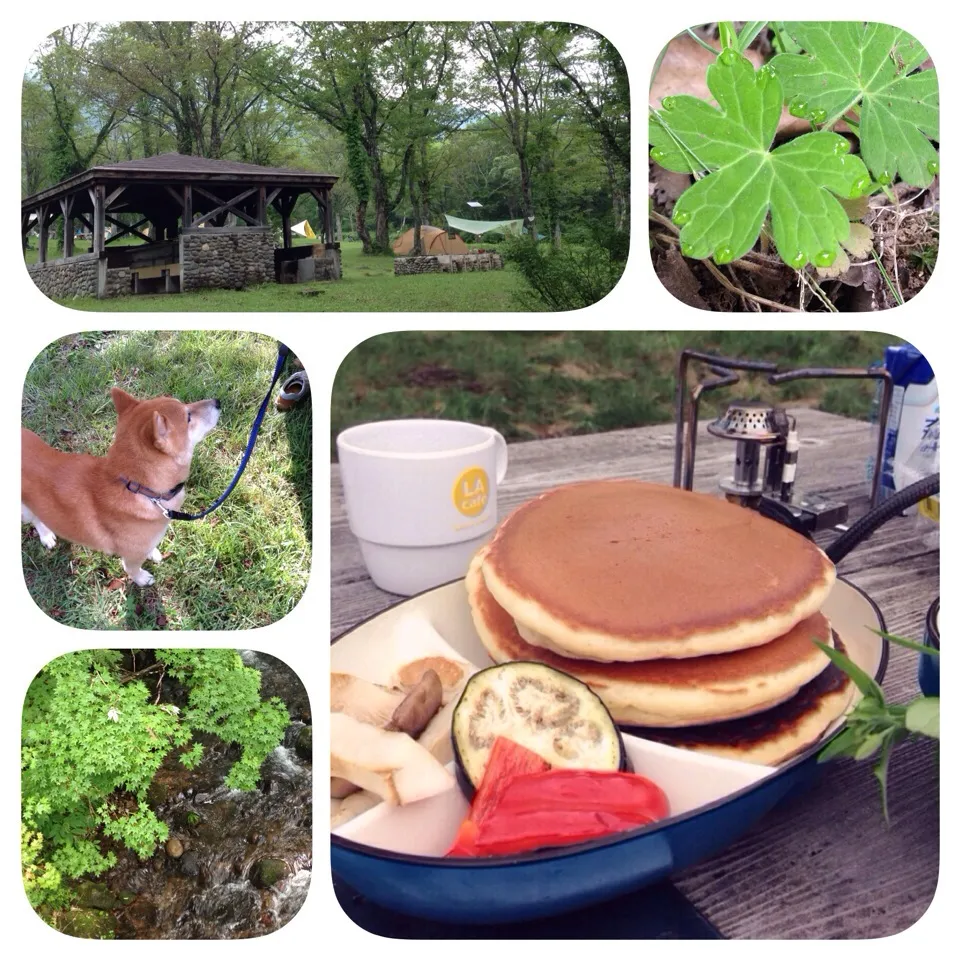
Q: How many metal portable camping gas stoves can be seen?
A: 1